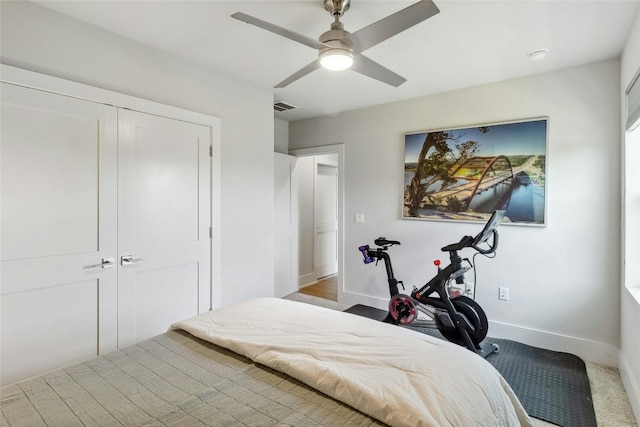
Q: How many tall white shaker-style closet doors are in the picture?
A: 2